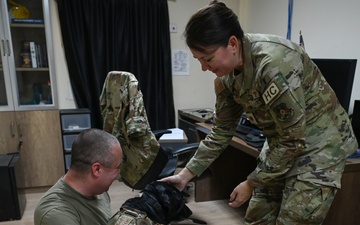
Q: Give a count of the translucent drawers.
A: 3